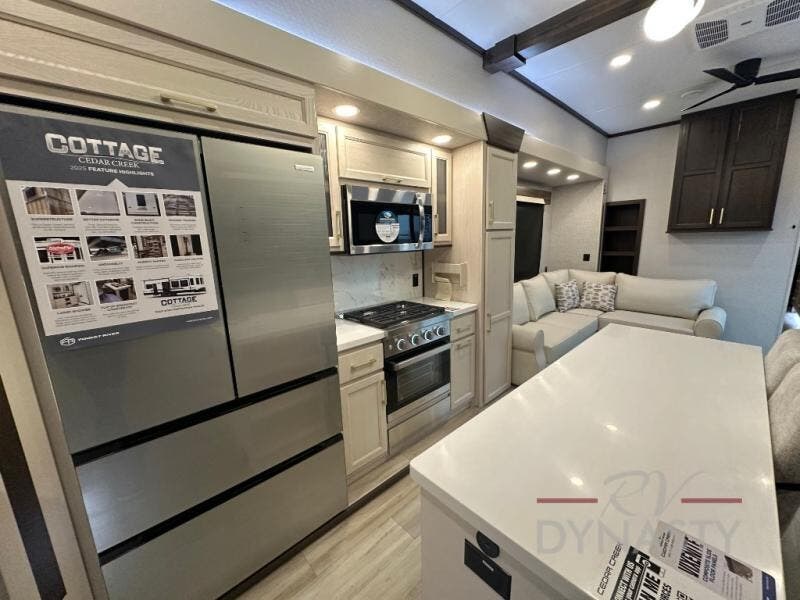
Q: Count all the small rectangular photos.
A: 10